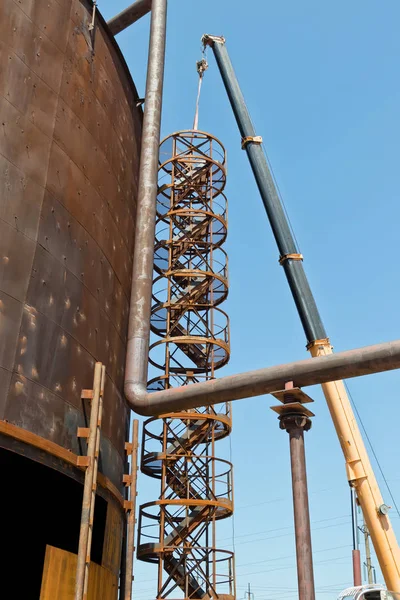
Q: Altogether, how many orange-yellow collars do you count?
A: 3